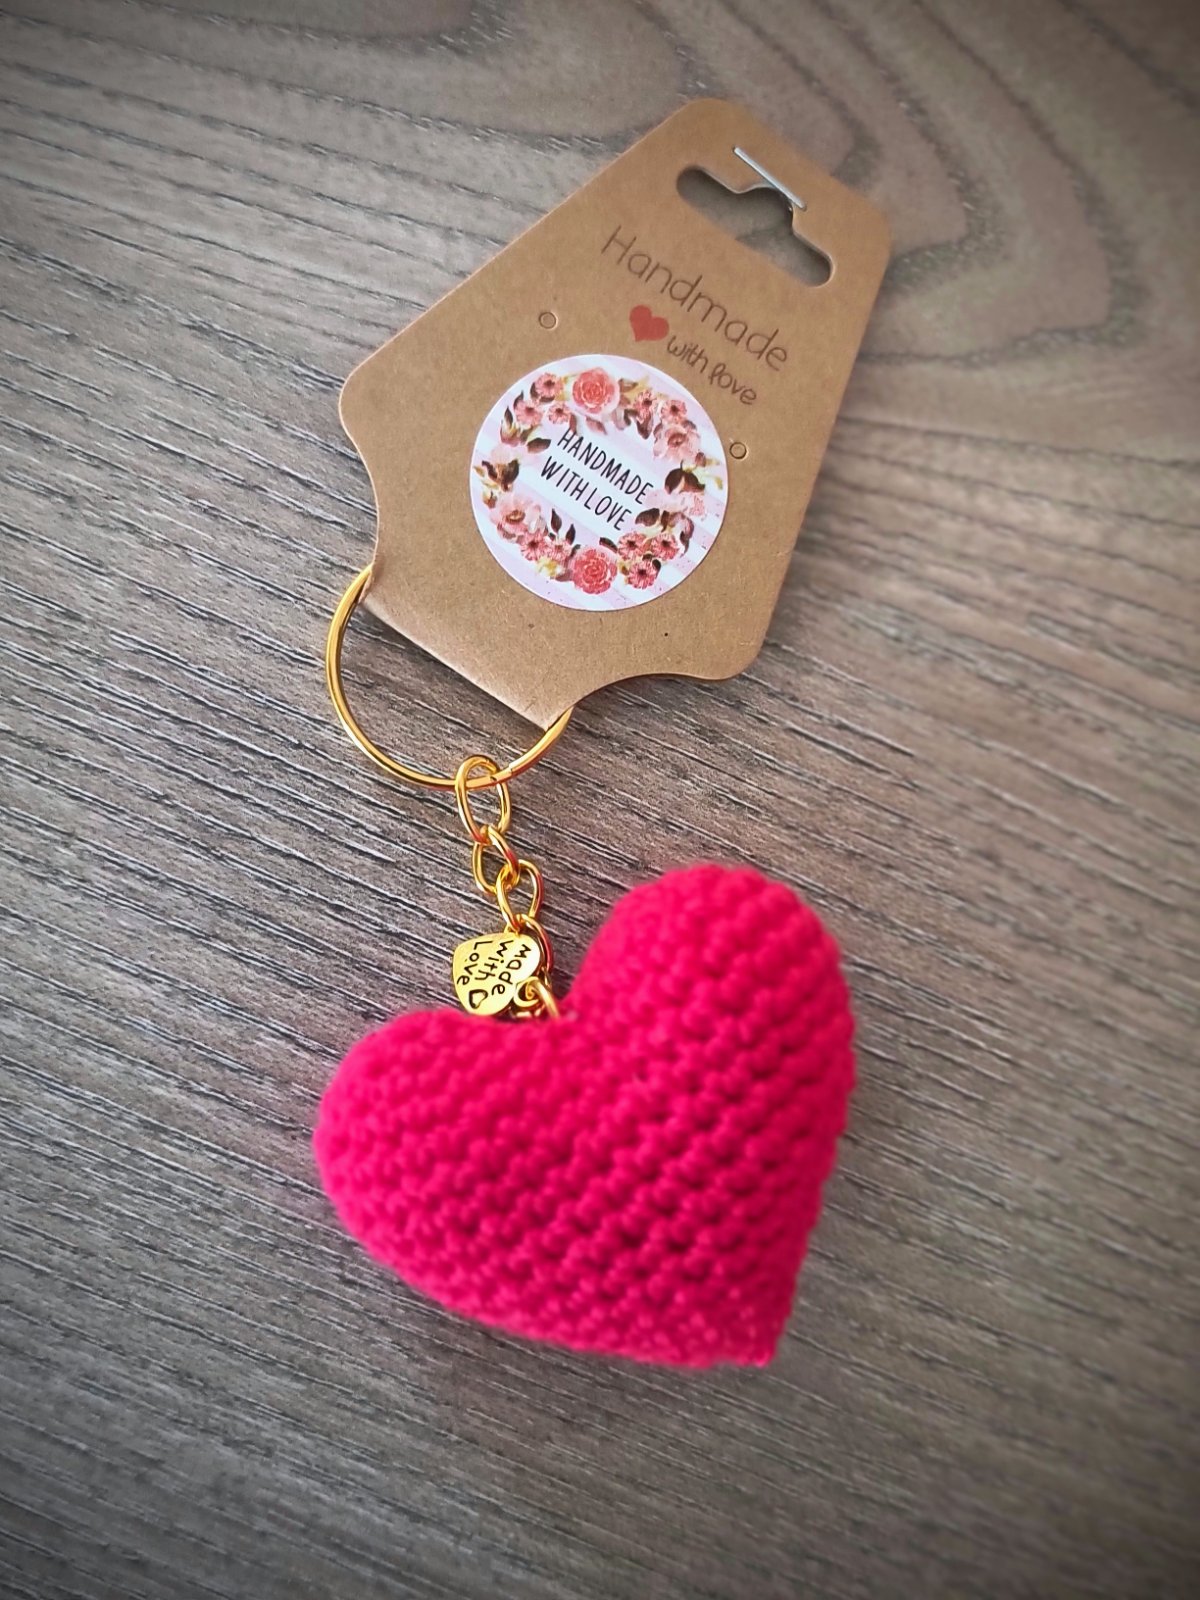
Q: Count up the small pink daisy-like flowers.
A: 10